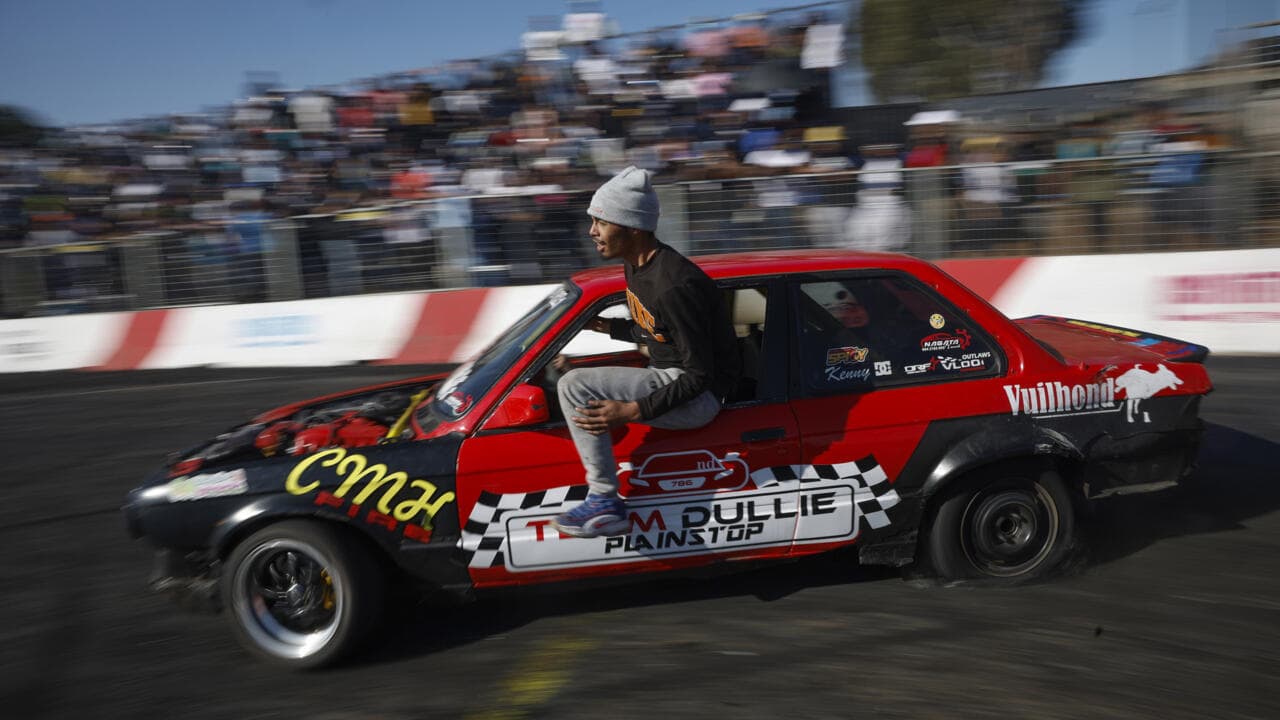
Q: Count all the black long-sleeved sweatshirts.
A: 1